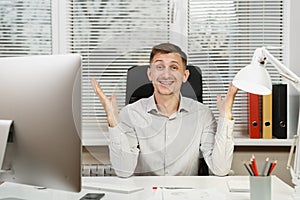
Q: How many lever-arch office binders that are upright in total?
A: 3